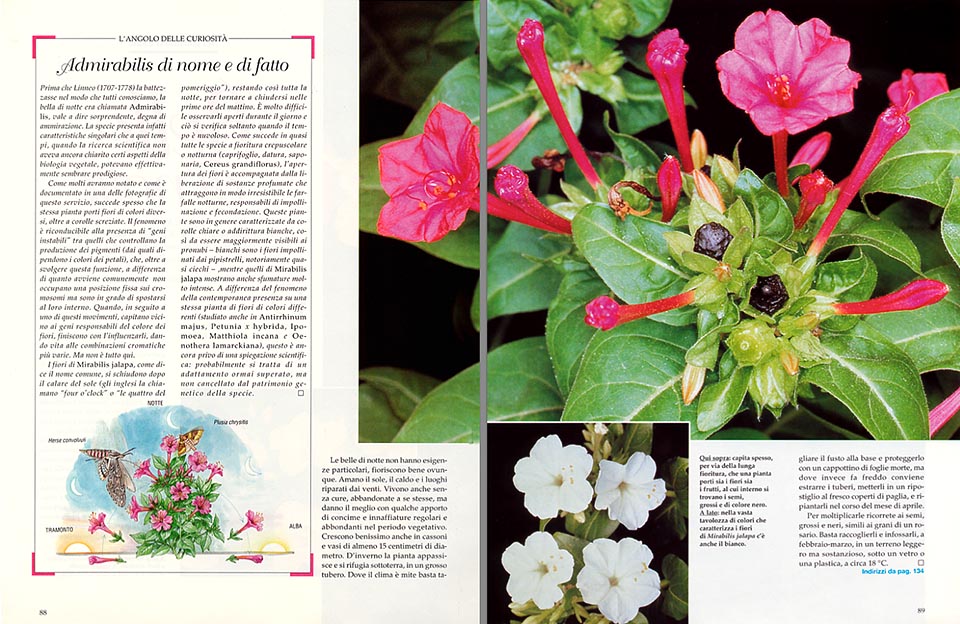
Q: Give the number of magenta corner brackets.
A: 4